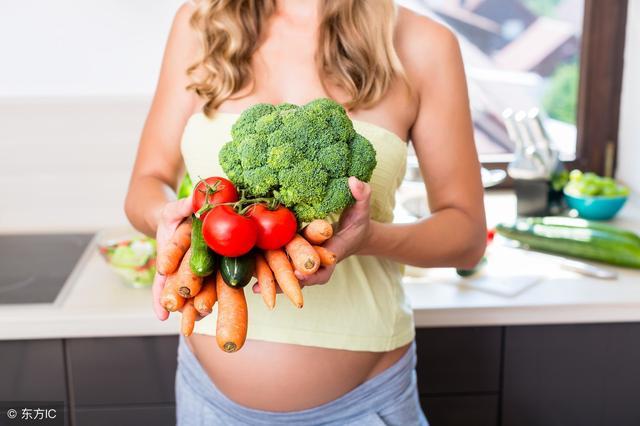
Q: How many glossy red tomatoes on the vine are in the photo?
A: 3